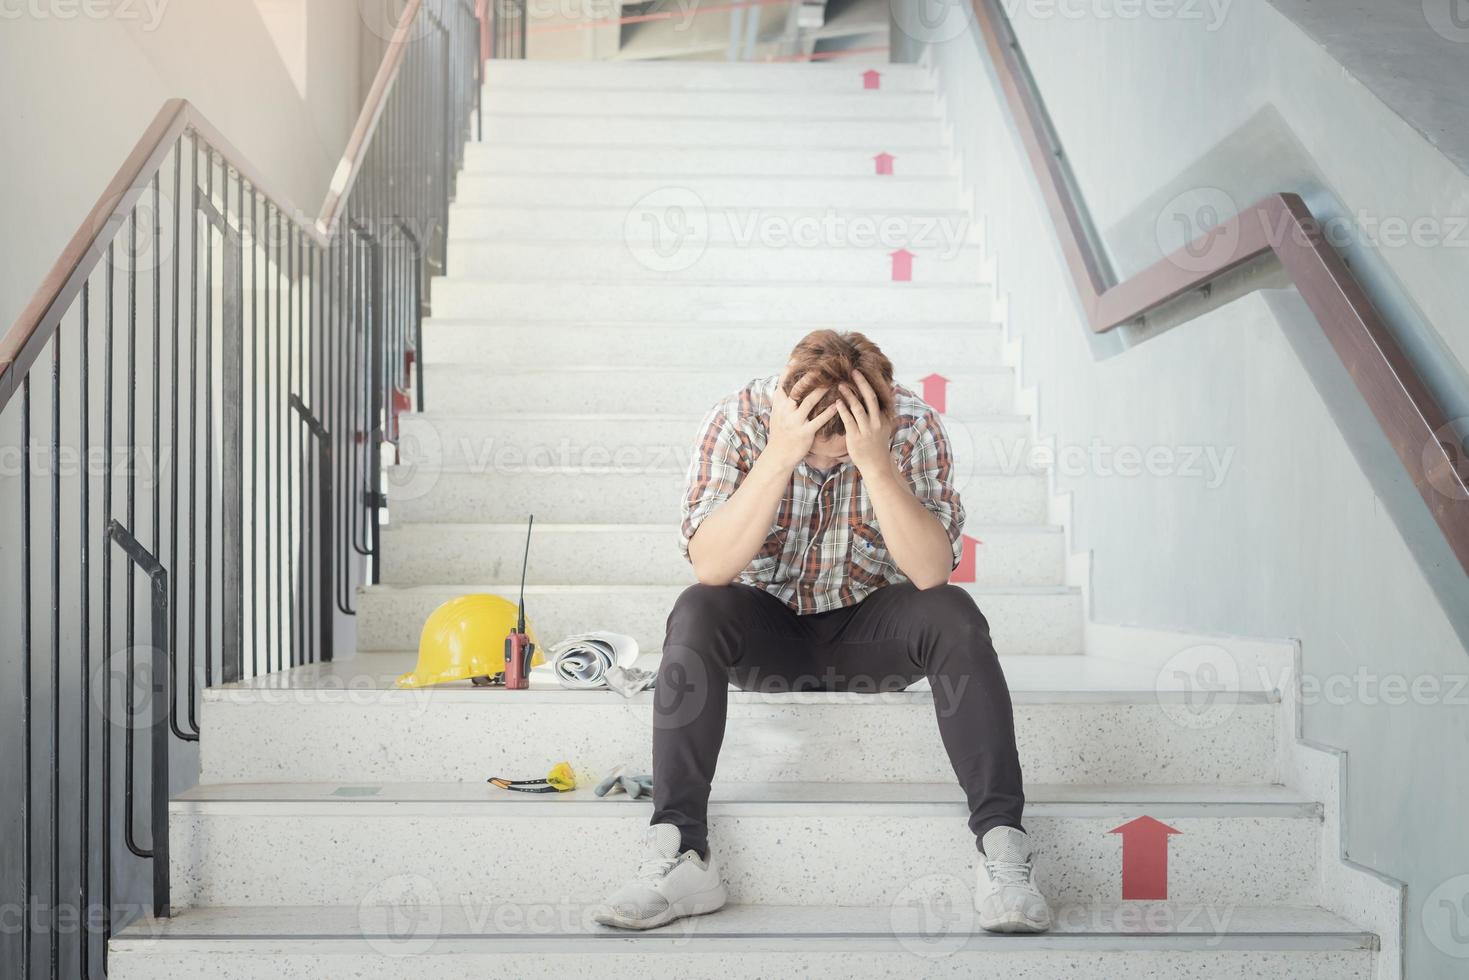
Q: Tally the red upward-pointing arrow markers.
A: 6